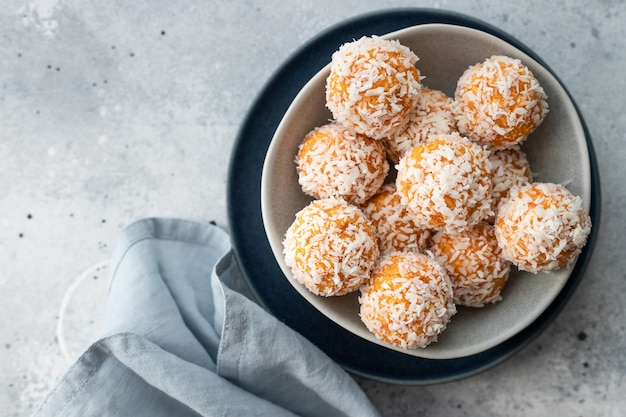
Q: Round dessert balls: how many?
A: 11